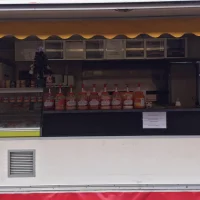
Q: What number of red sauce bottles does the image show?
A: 9